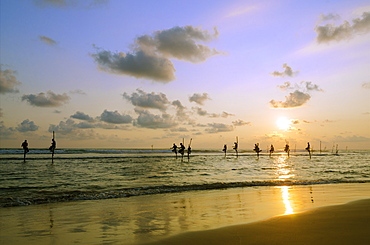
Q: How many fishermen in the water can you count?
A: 11